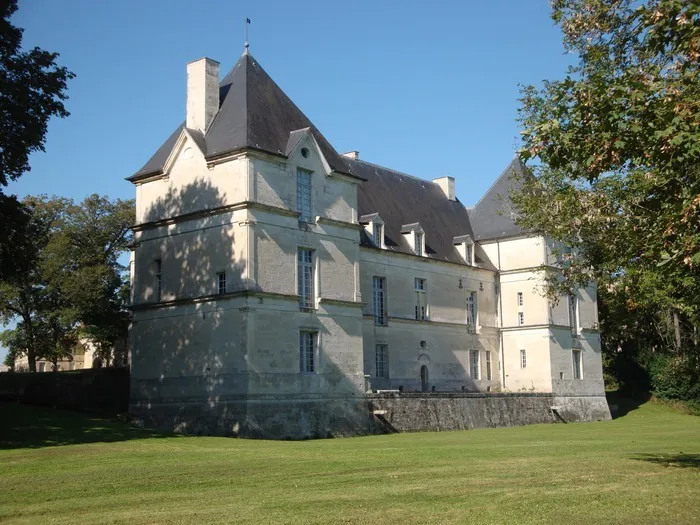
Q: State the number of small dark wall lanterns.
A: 2